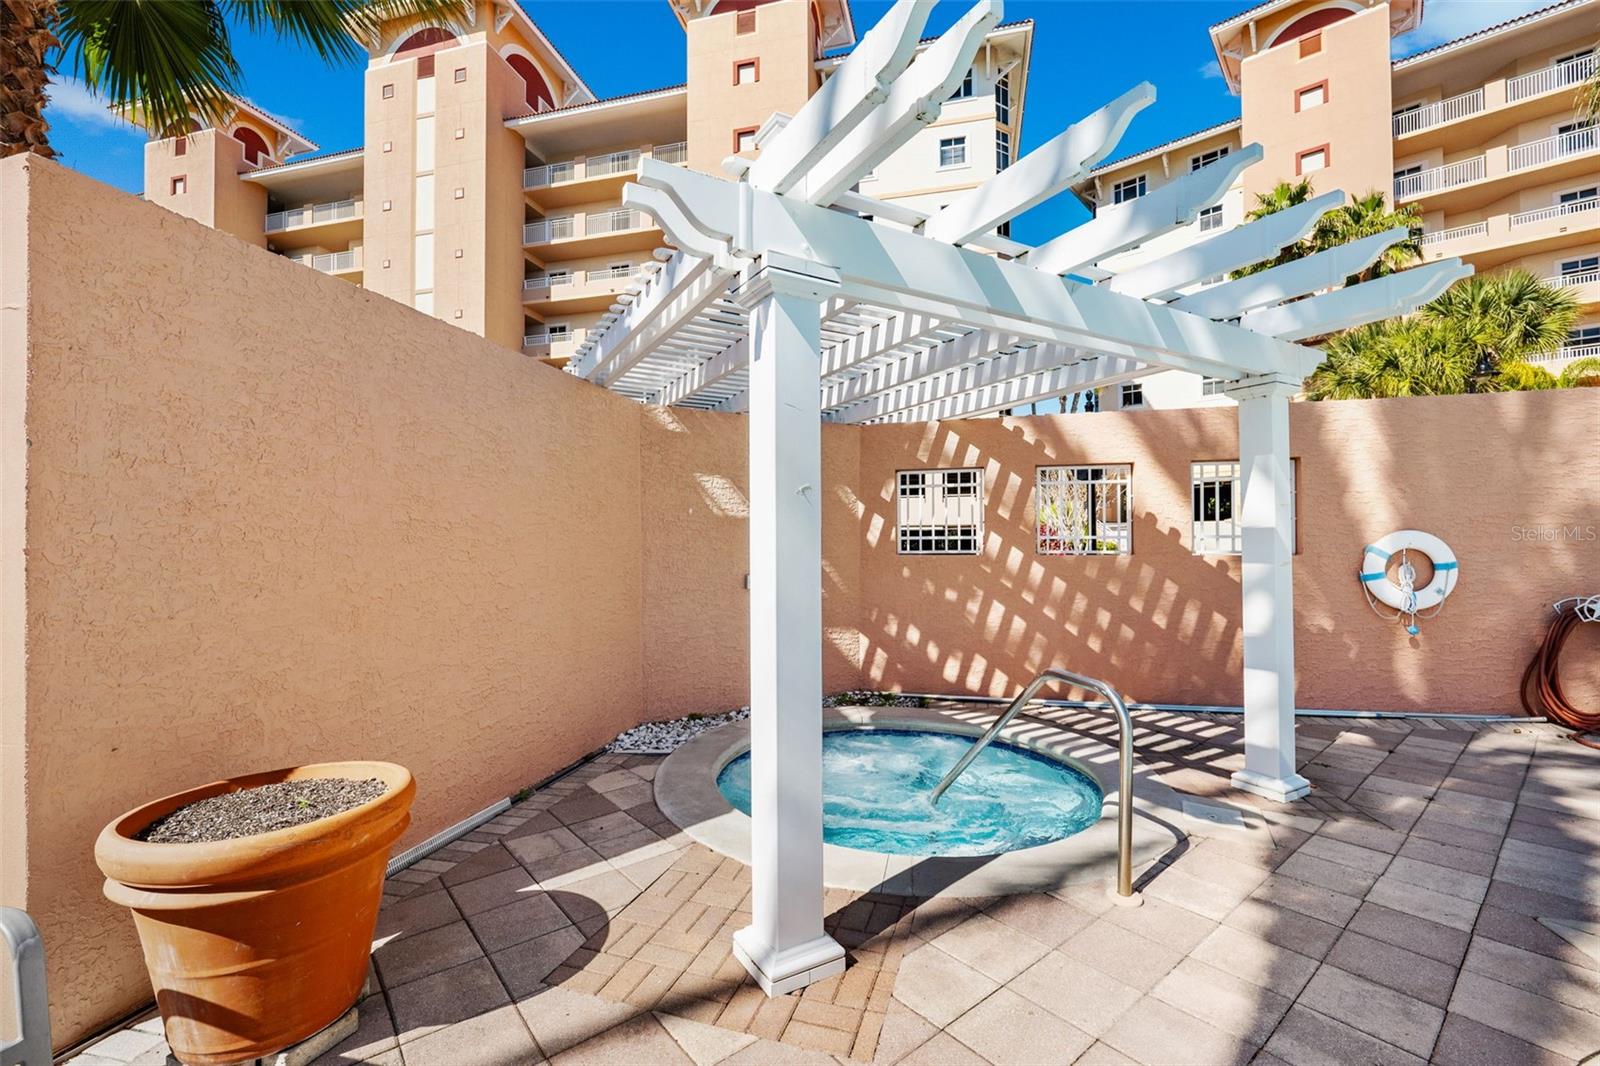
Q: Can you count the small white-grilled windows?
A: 3